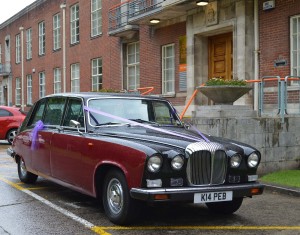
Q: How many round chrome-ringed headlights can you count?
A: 4